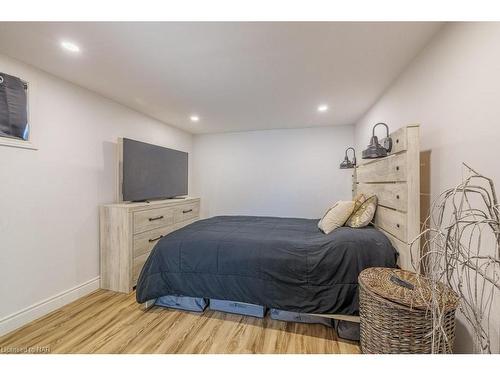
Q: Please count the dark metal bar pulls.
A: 3